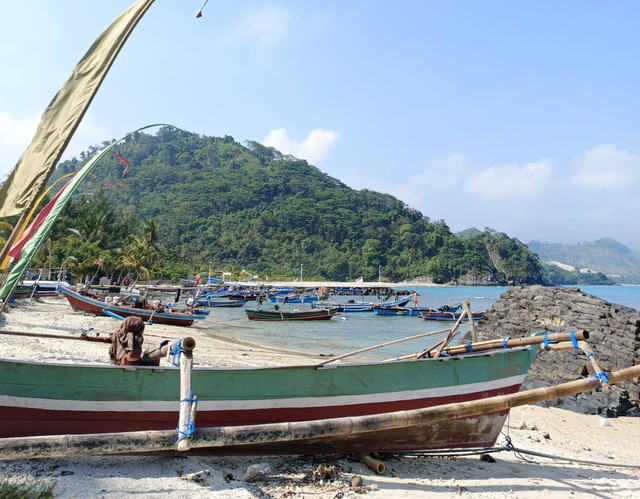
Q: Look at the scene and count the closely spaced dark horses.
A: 0